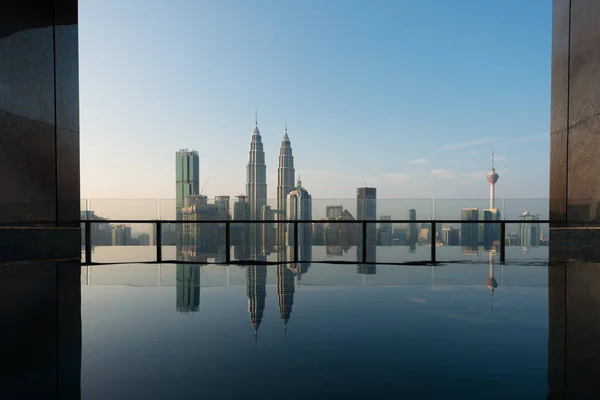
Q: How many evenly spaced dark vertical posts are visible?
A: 7